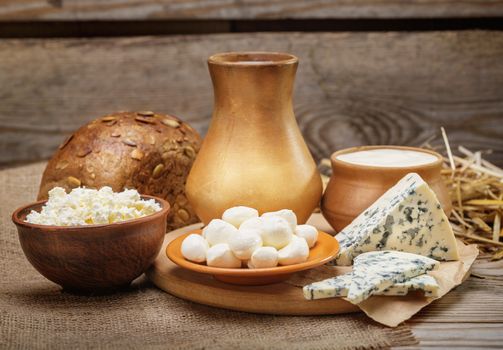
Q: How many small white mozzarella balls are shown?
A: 11